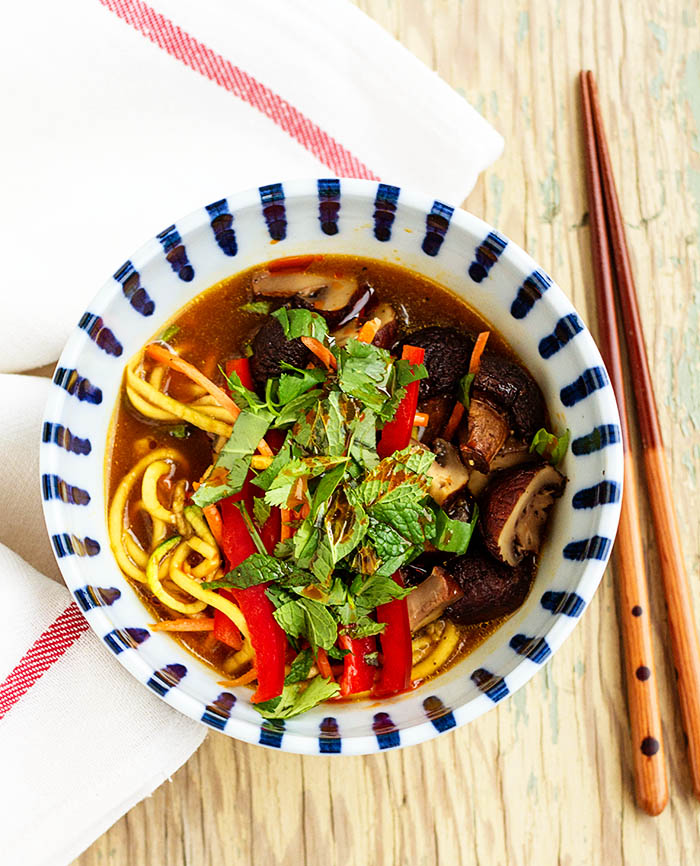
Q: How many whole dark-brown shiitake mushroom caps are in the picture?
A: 4